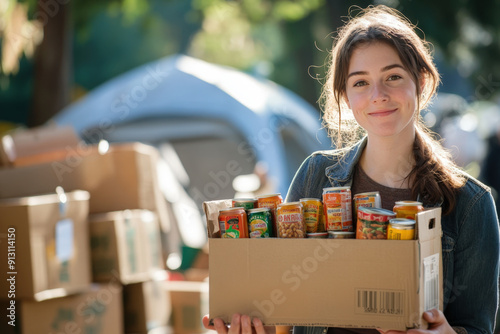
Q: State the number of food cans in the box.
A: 13